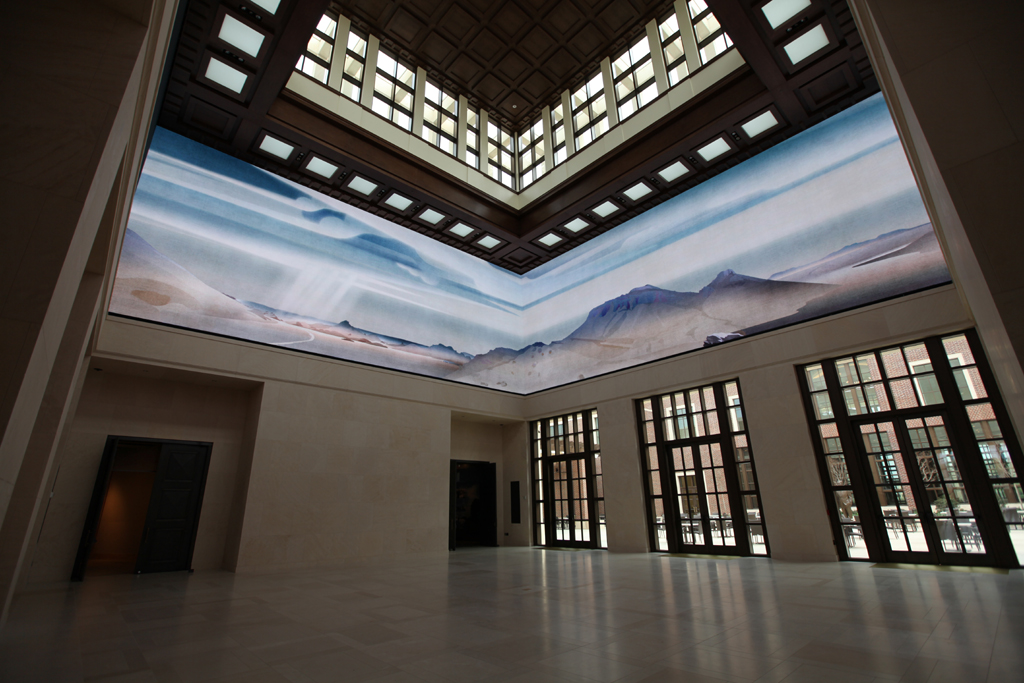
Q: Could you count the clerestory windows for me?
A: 12